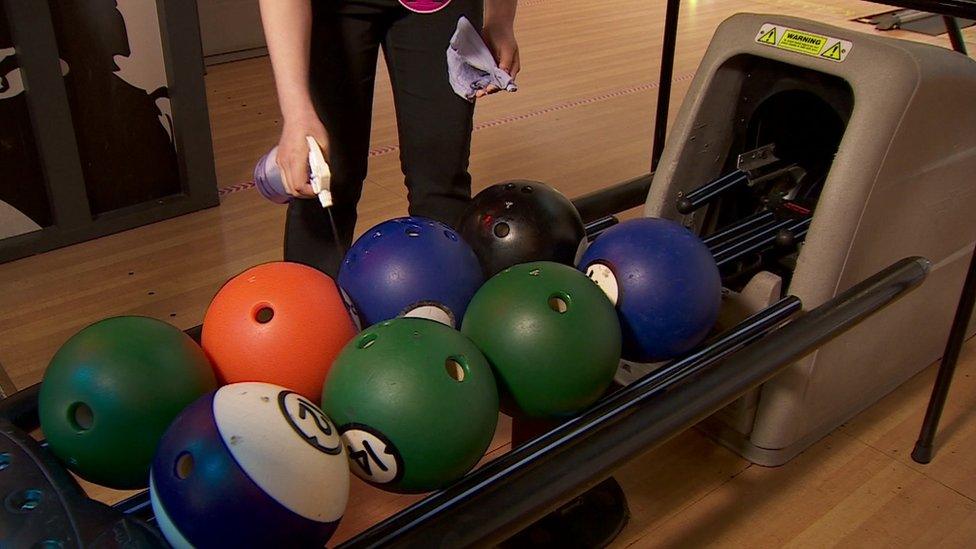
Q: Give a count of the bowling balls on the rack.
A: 8